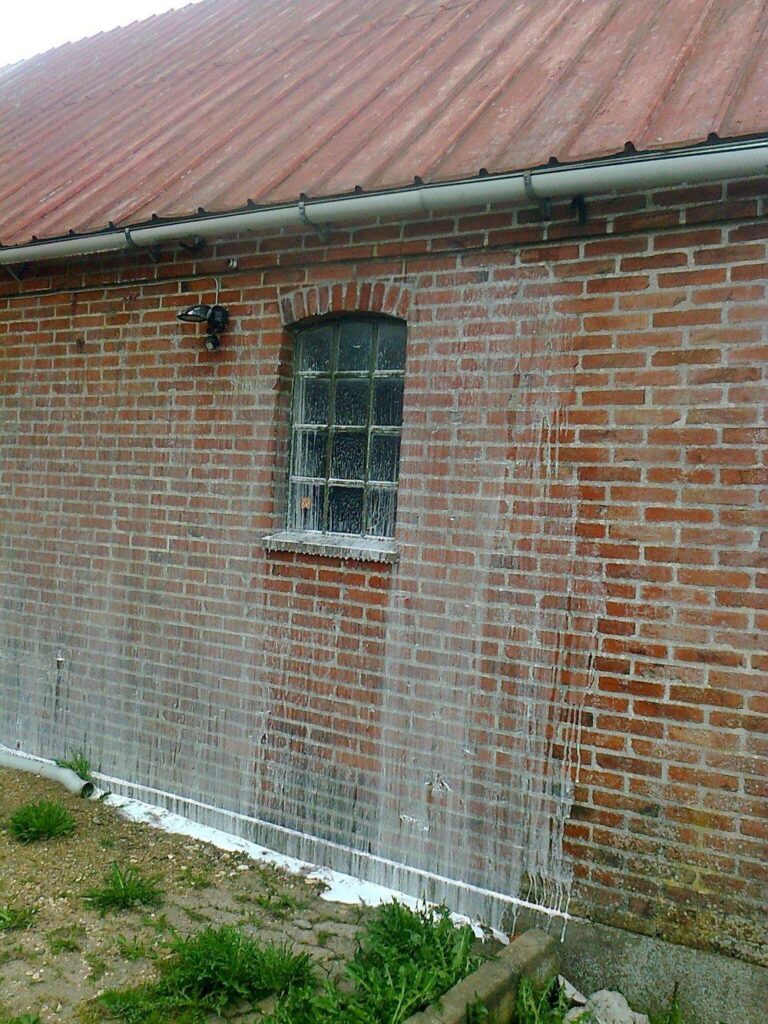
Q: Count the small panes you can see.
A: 12